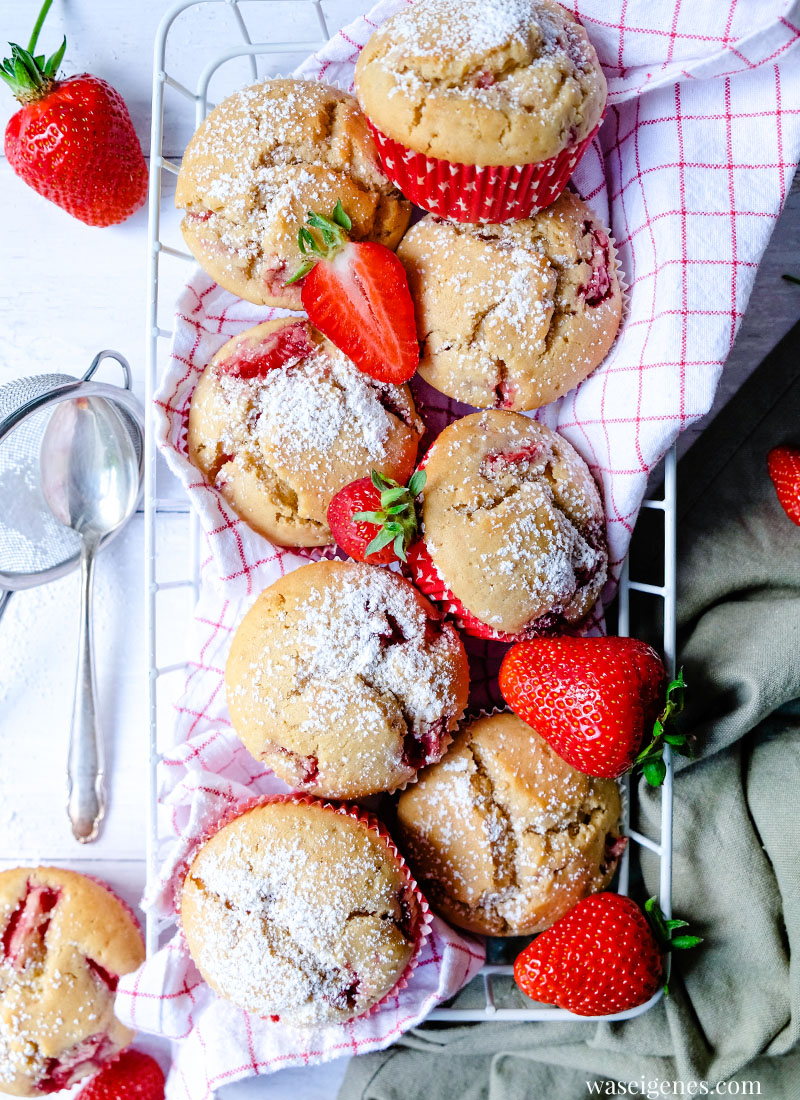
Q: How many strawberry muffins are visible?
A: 9